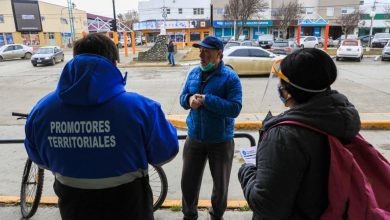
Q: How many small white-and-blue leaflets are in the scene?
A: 1